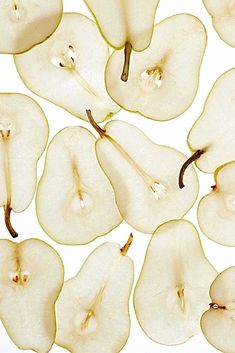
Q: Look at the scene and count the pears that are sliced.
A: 14